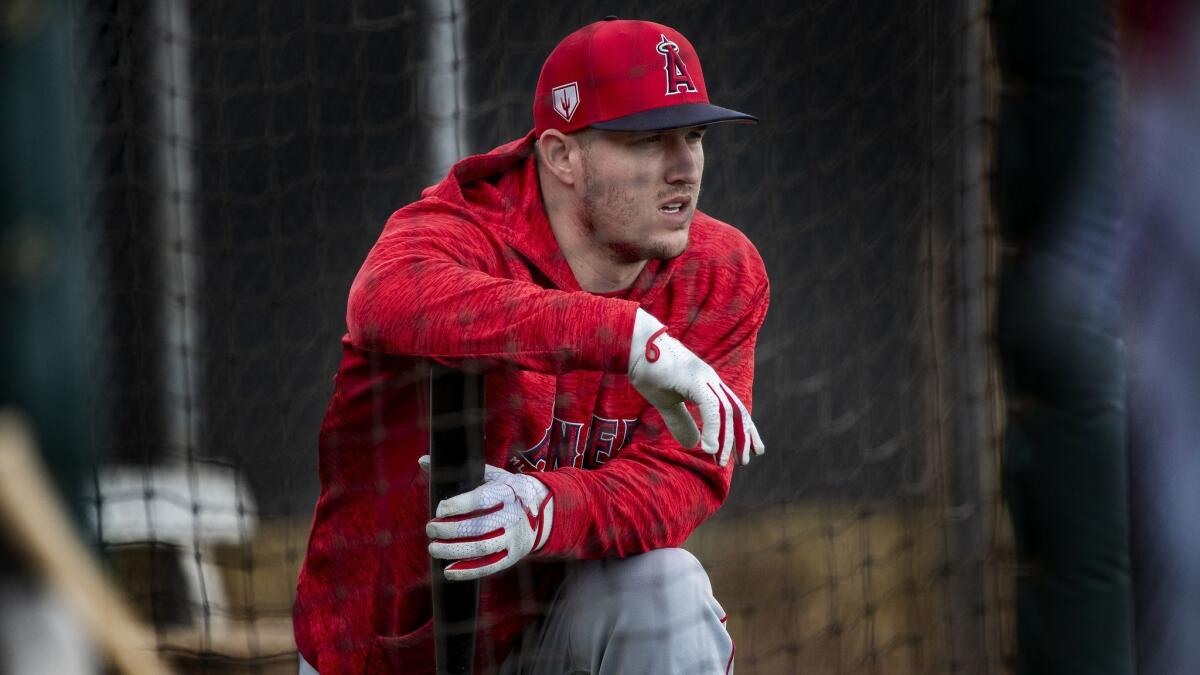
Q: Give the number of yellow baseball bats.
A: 1